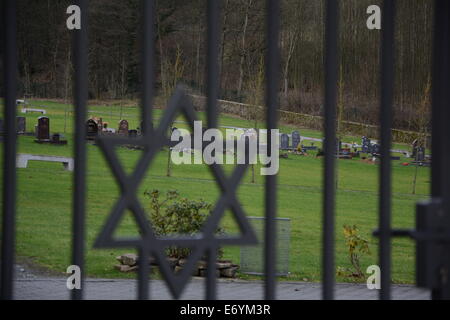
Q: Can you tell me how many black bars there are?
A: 8